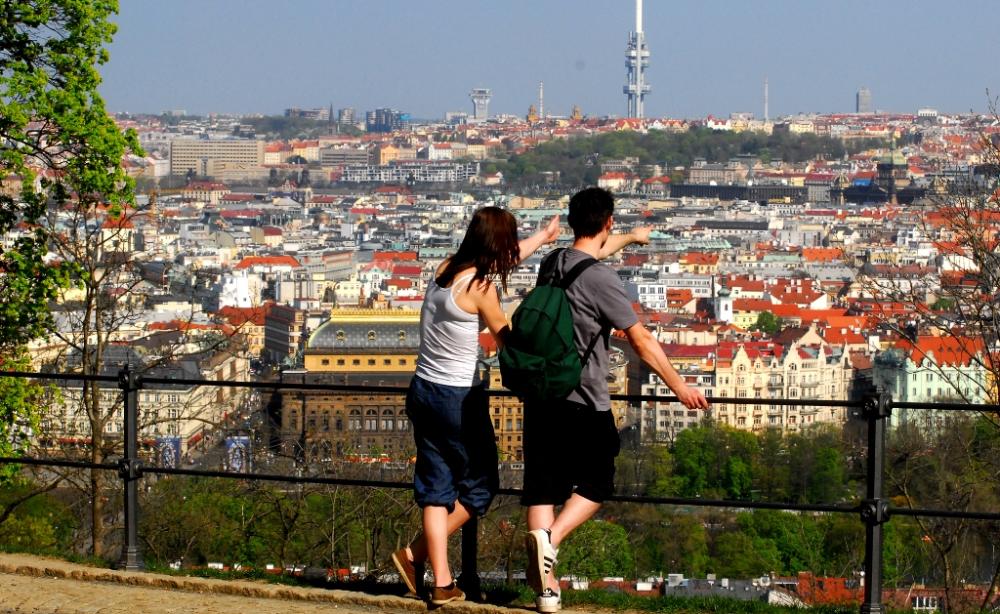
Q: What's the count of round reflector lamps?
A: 0